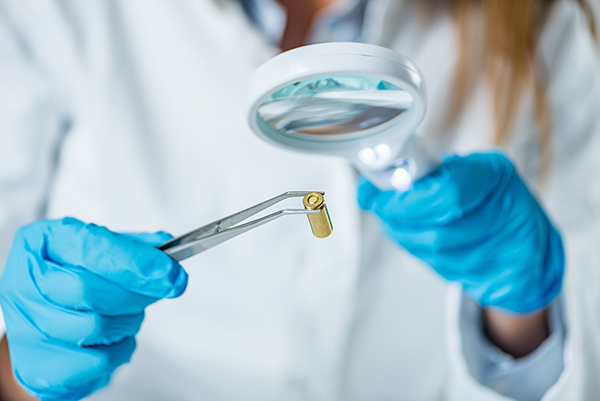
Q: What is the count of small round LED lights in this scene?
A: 3